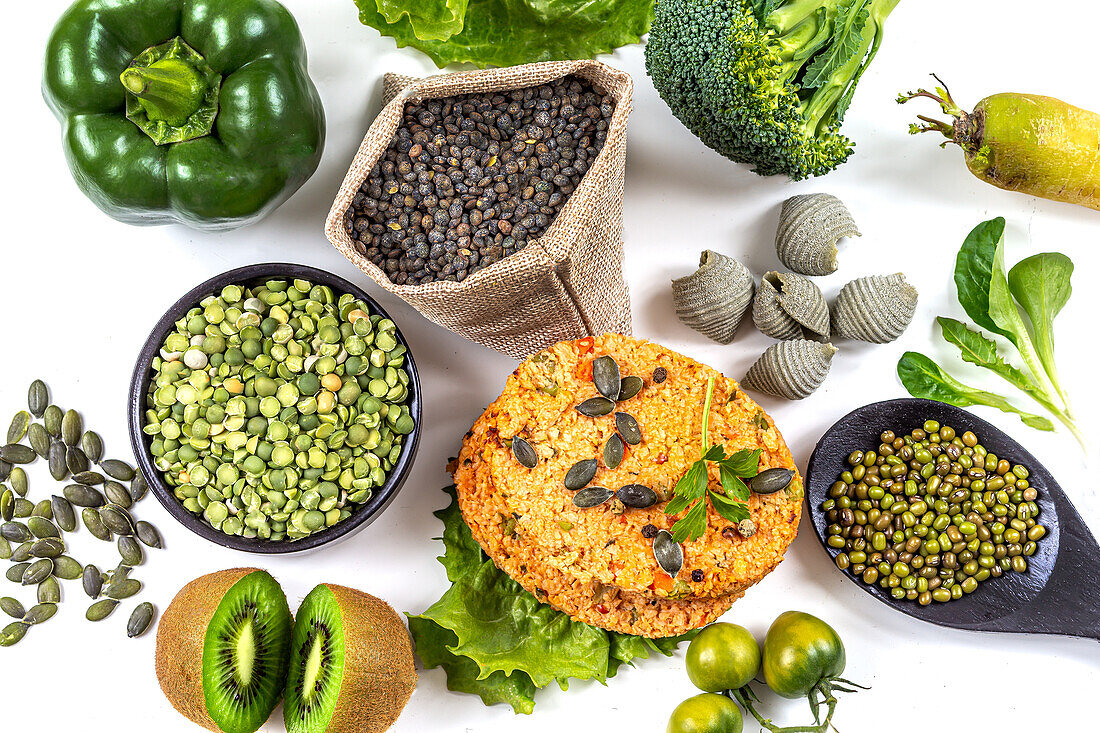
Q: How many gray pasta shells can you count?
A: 5